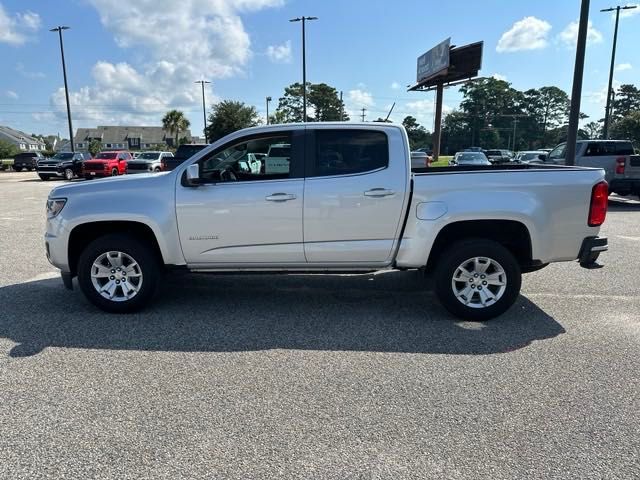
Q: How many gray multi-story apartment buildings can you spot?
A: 2